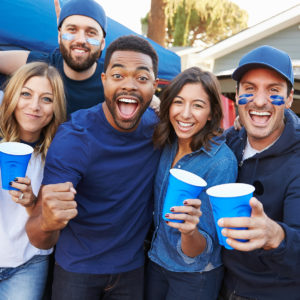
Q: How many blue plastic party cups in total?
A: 3